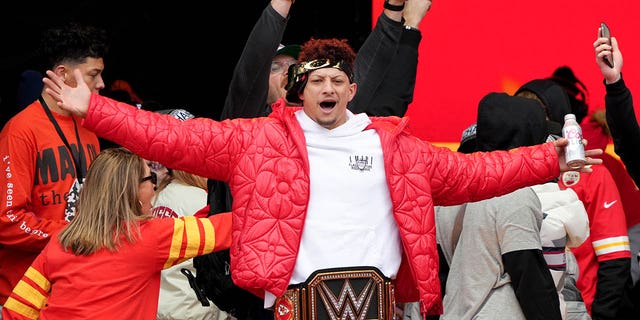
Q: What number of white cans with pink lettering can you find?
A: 1